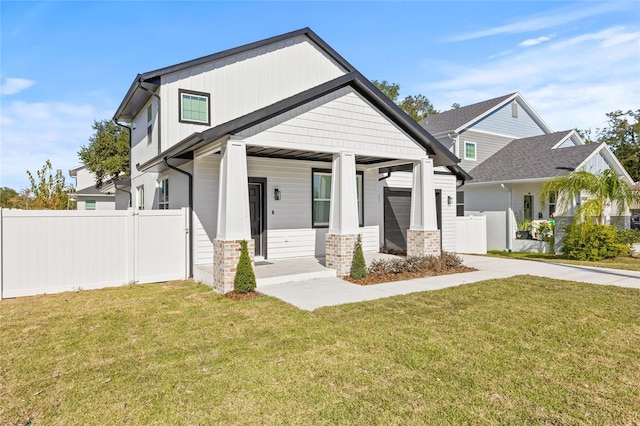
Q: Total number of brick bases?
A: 3